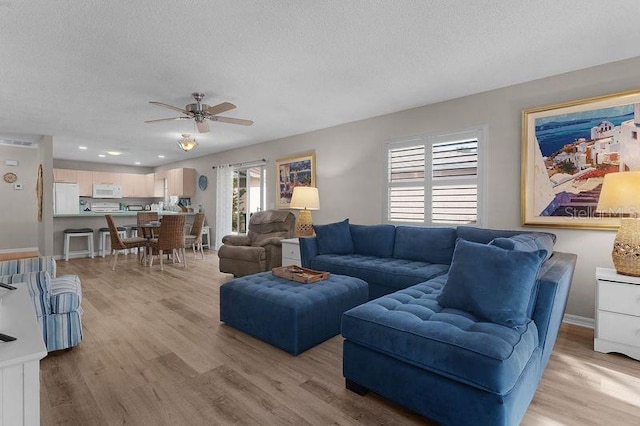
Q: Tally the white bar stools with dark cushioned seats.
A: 3